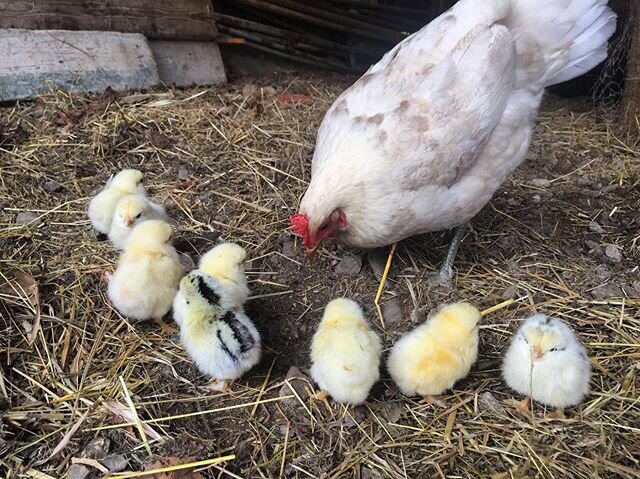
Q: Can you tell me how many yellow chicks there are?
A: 6